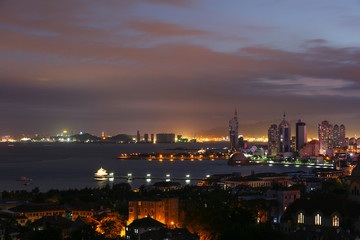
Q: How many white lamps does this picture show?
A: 6